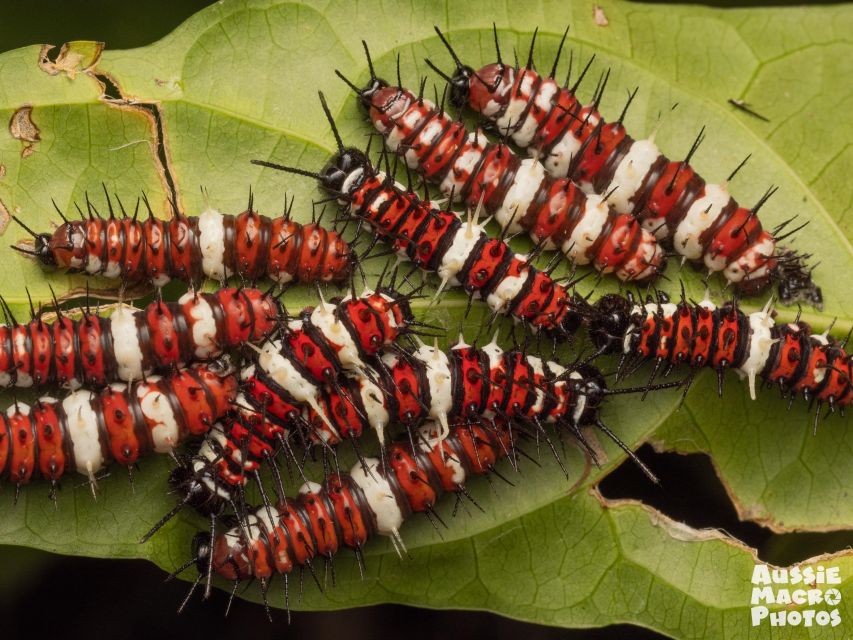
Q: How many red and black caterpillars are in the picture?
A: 10